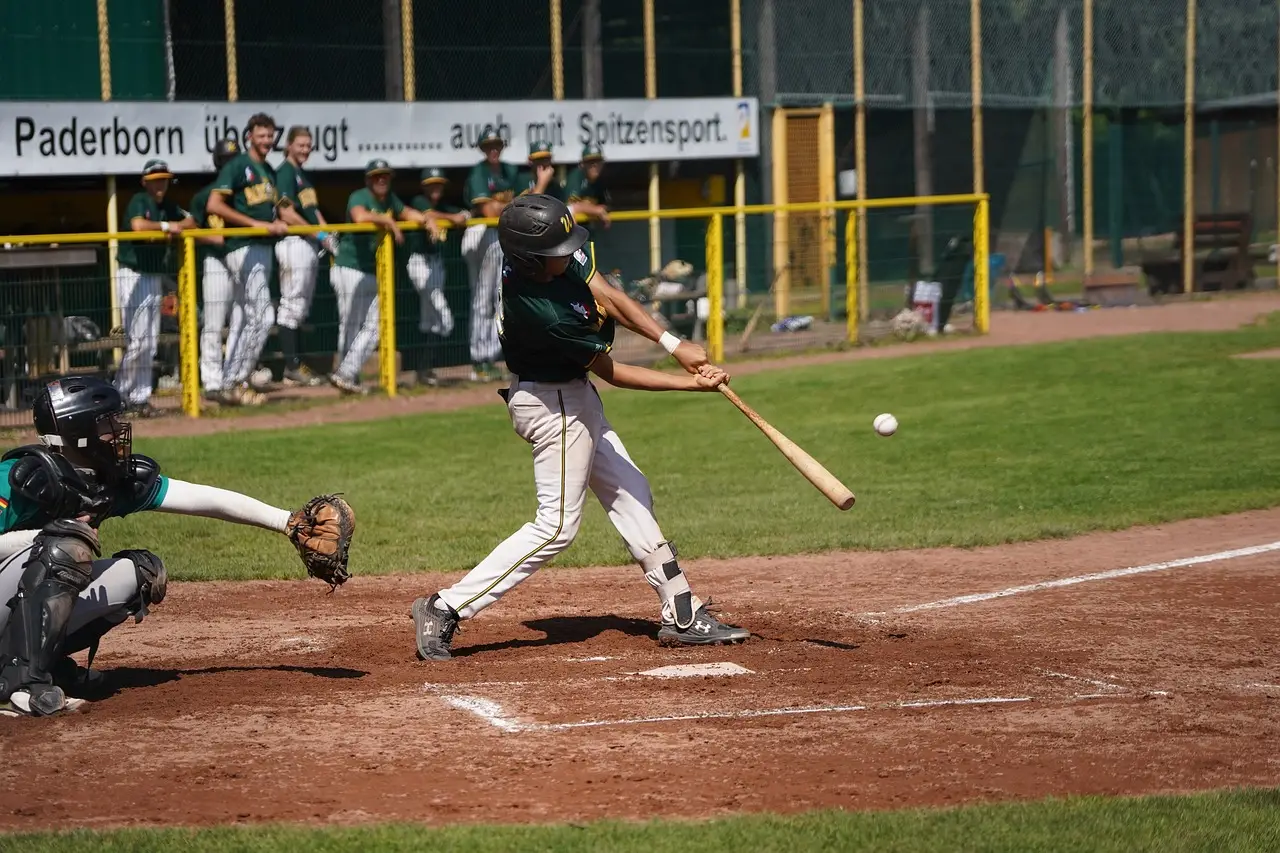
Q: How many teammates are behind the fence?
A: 9